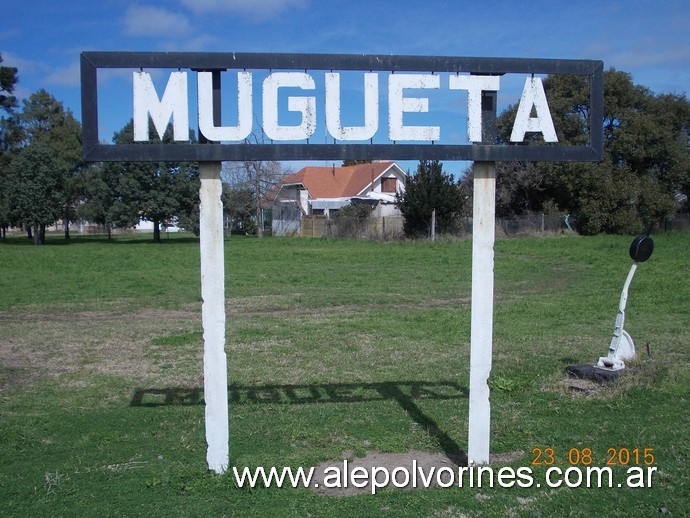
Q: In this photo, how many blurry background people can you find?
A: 0